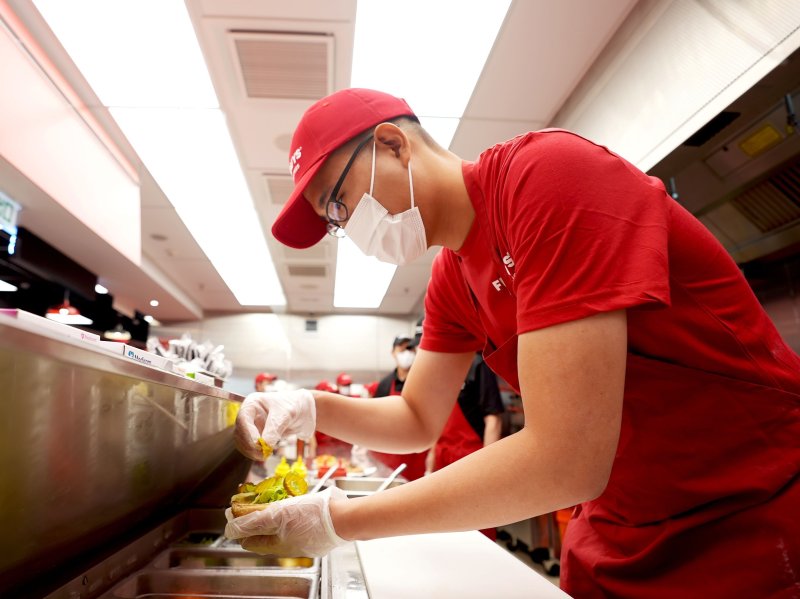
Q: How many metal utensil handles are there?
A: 2